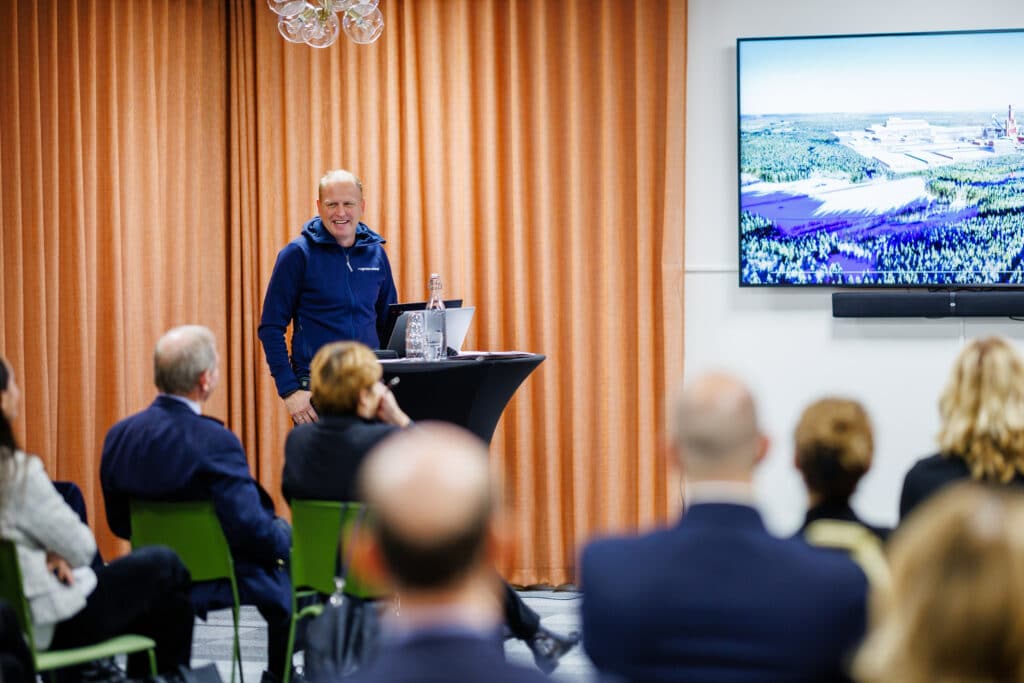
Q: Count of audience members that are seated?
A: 8